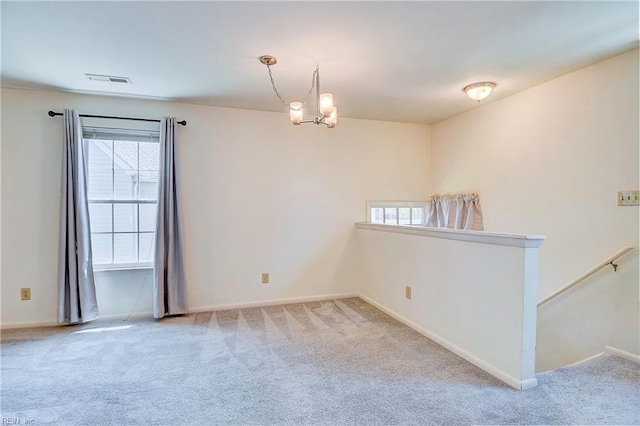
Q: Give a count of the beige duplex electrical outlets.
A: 3